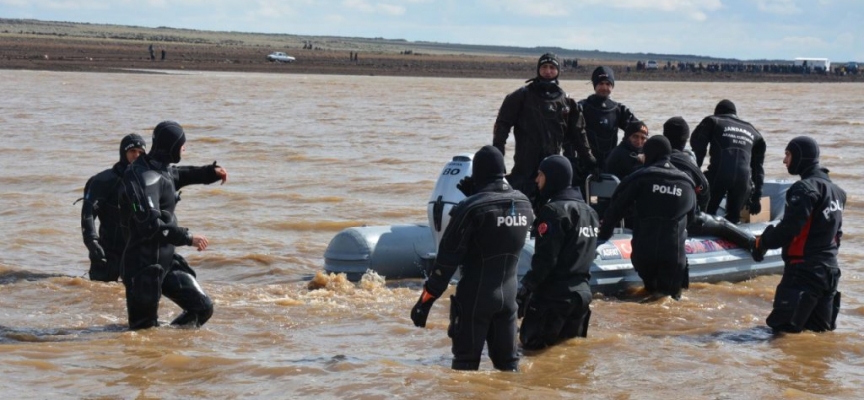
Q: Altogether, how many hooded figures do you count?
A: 11